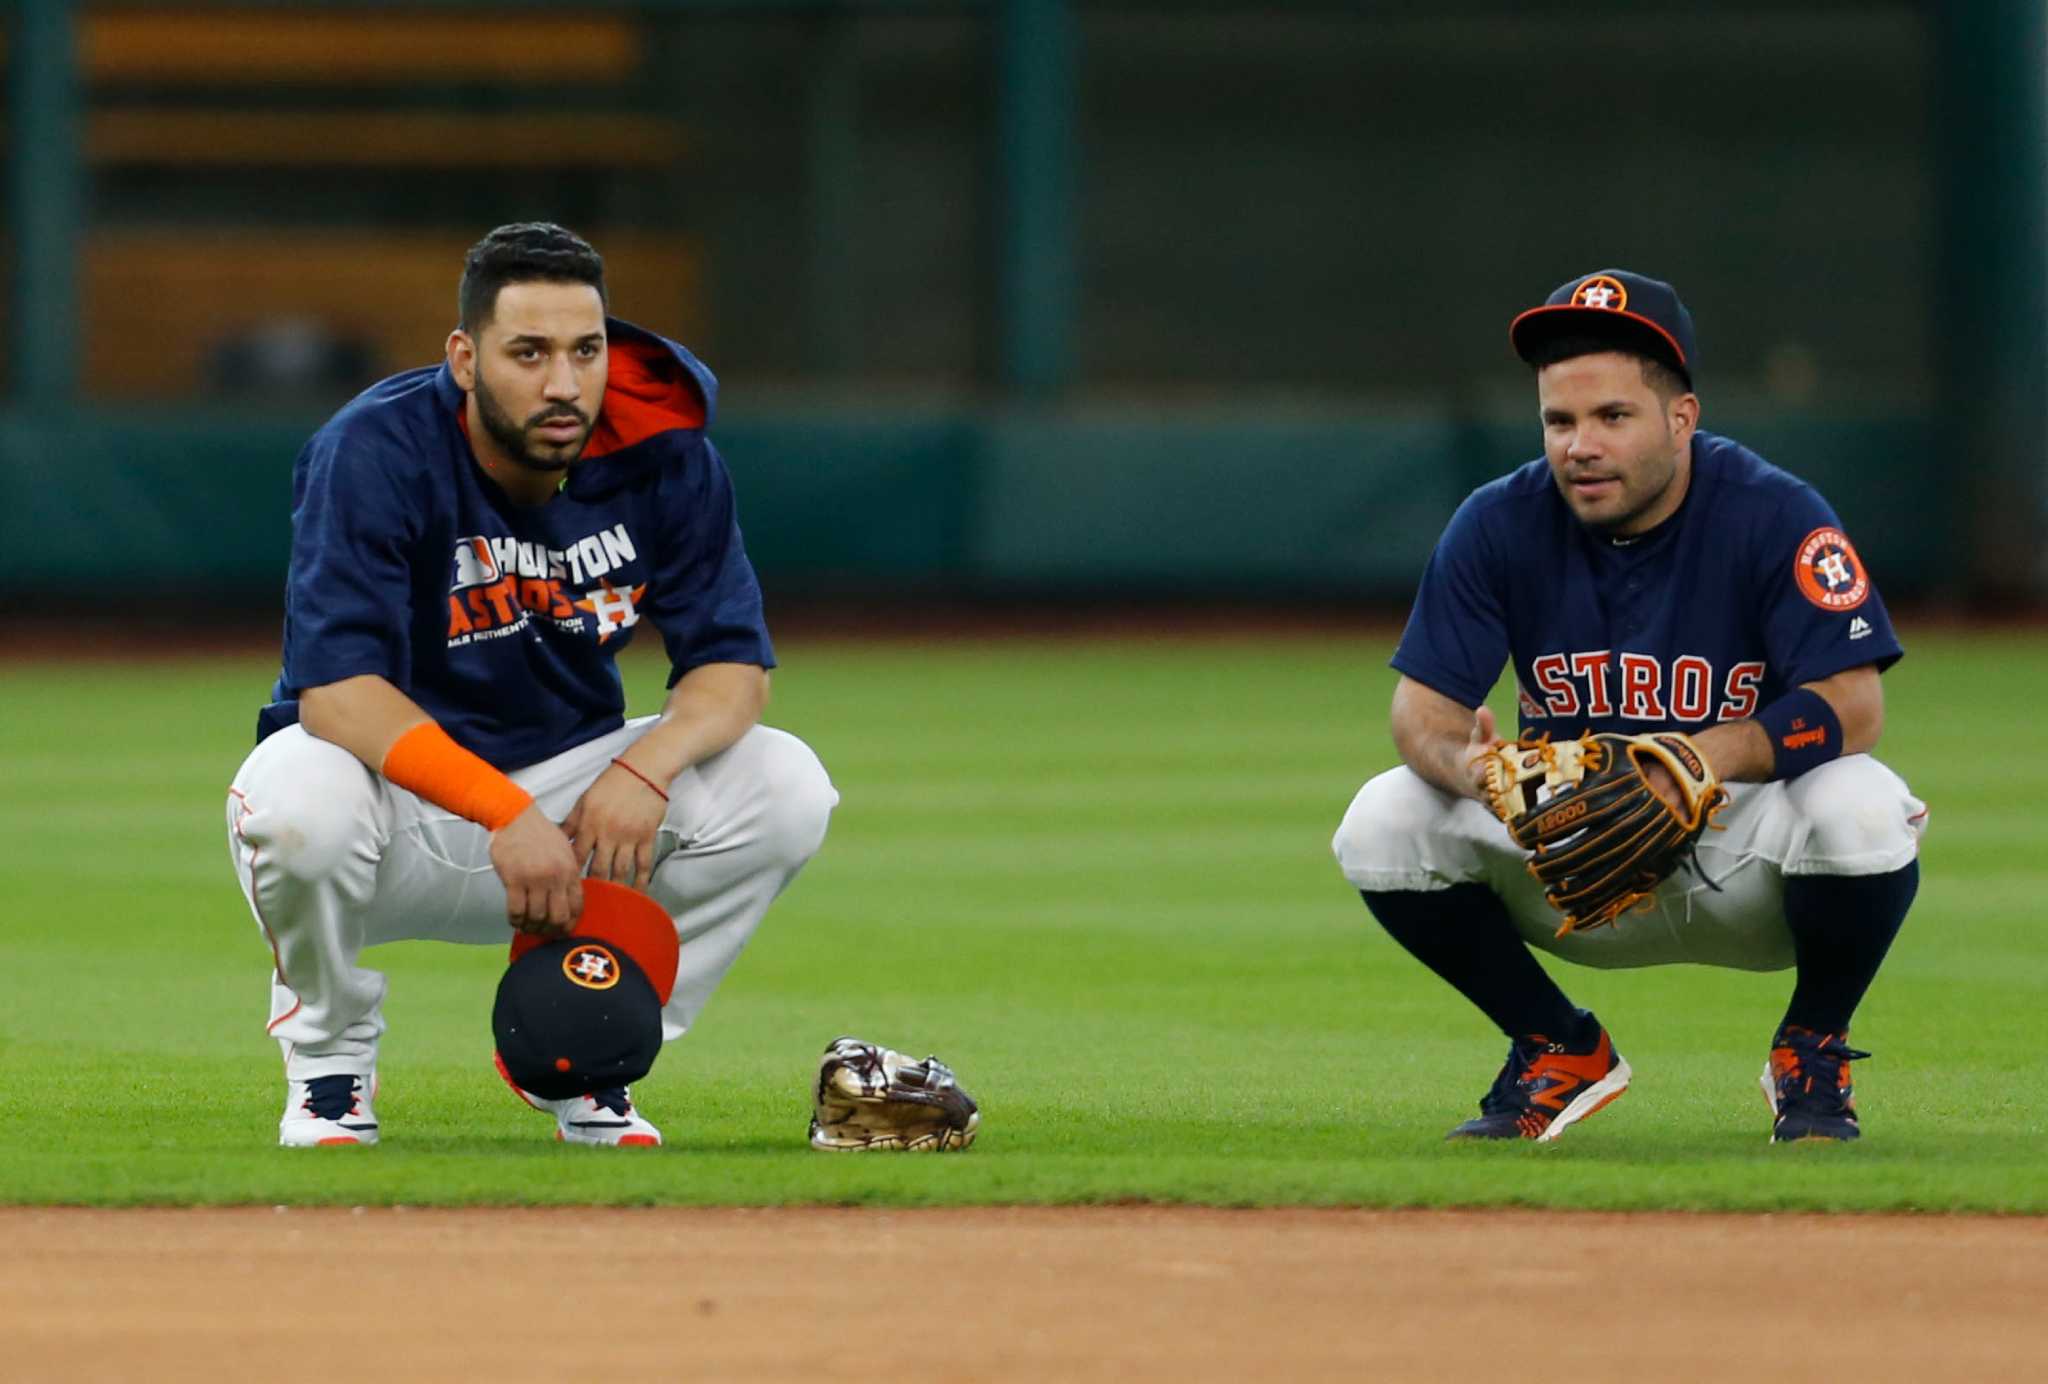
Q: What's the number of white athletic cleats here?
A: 2